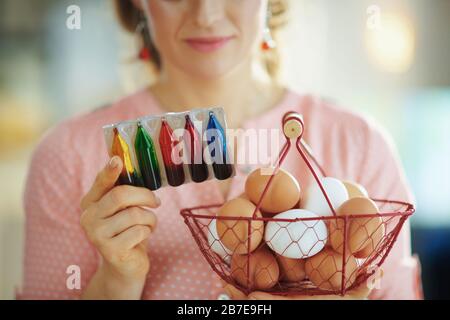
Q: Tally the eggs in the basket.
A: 10